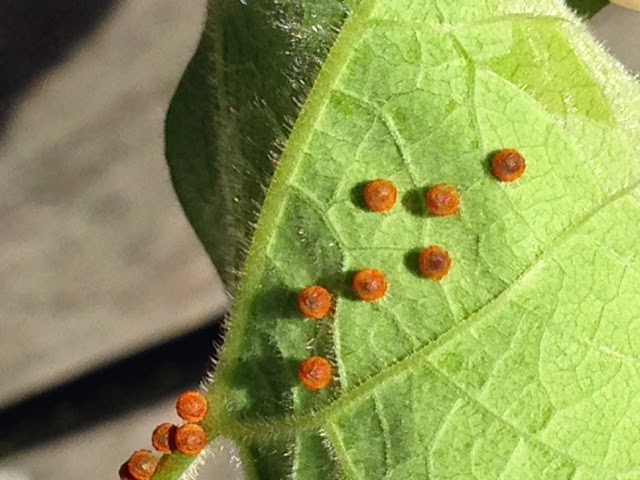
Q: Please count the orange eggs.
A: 11